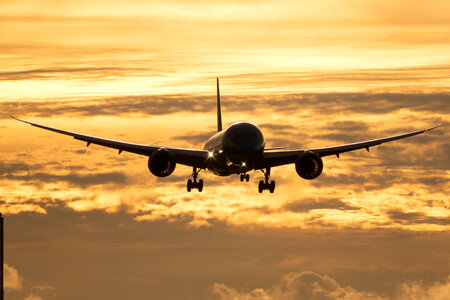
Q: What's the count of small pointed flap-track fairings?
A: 4